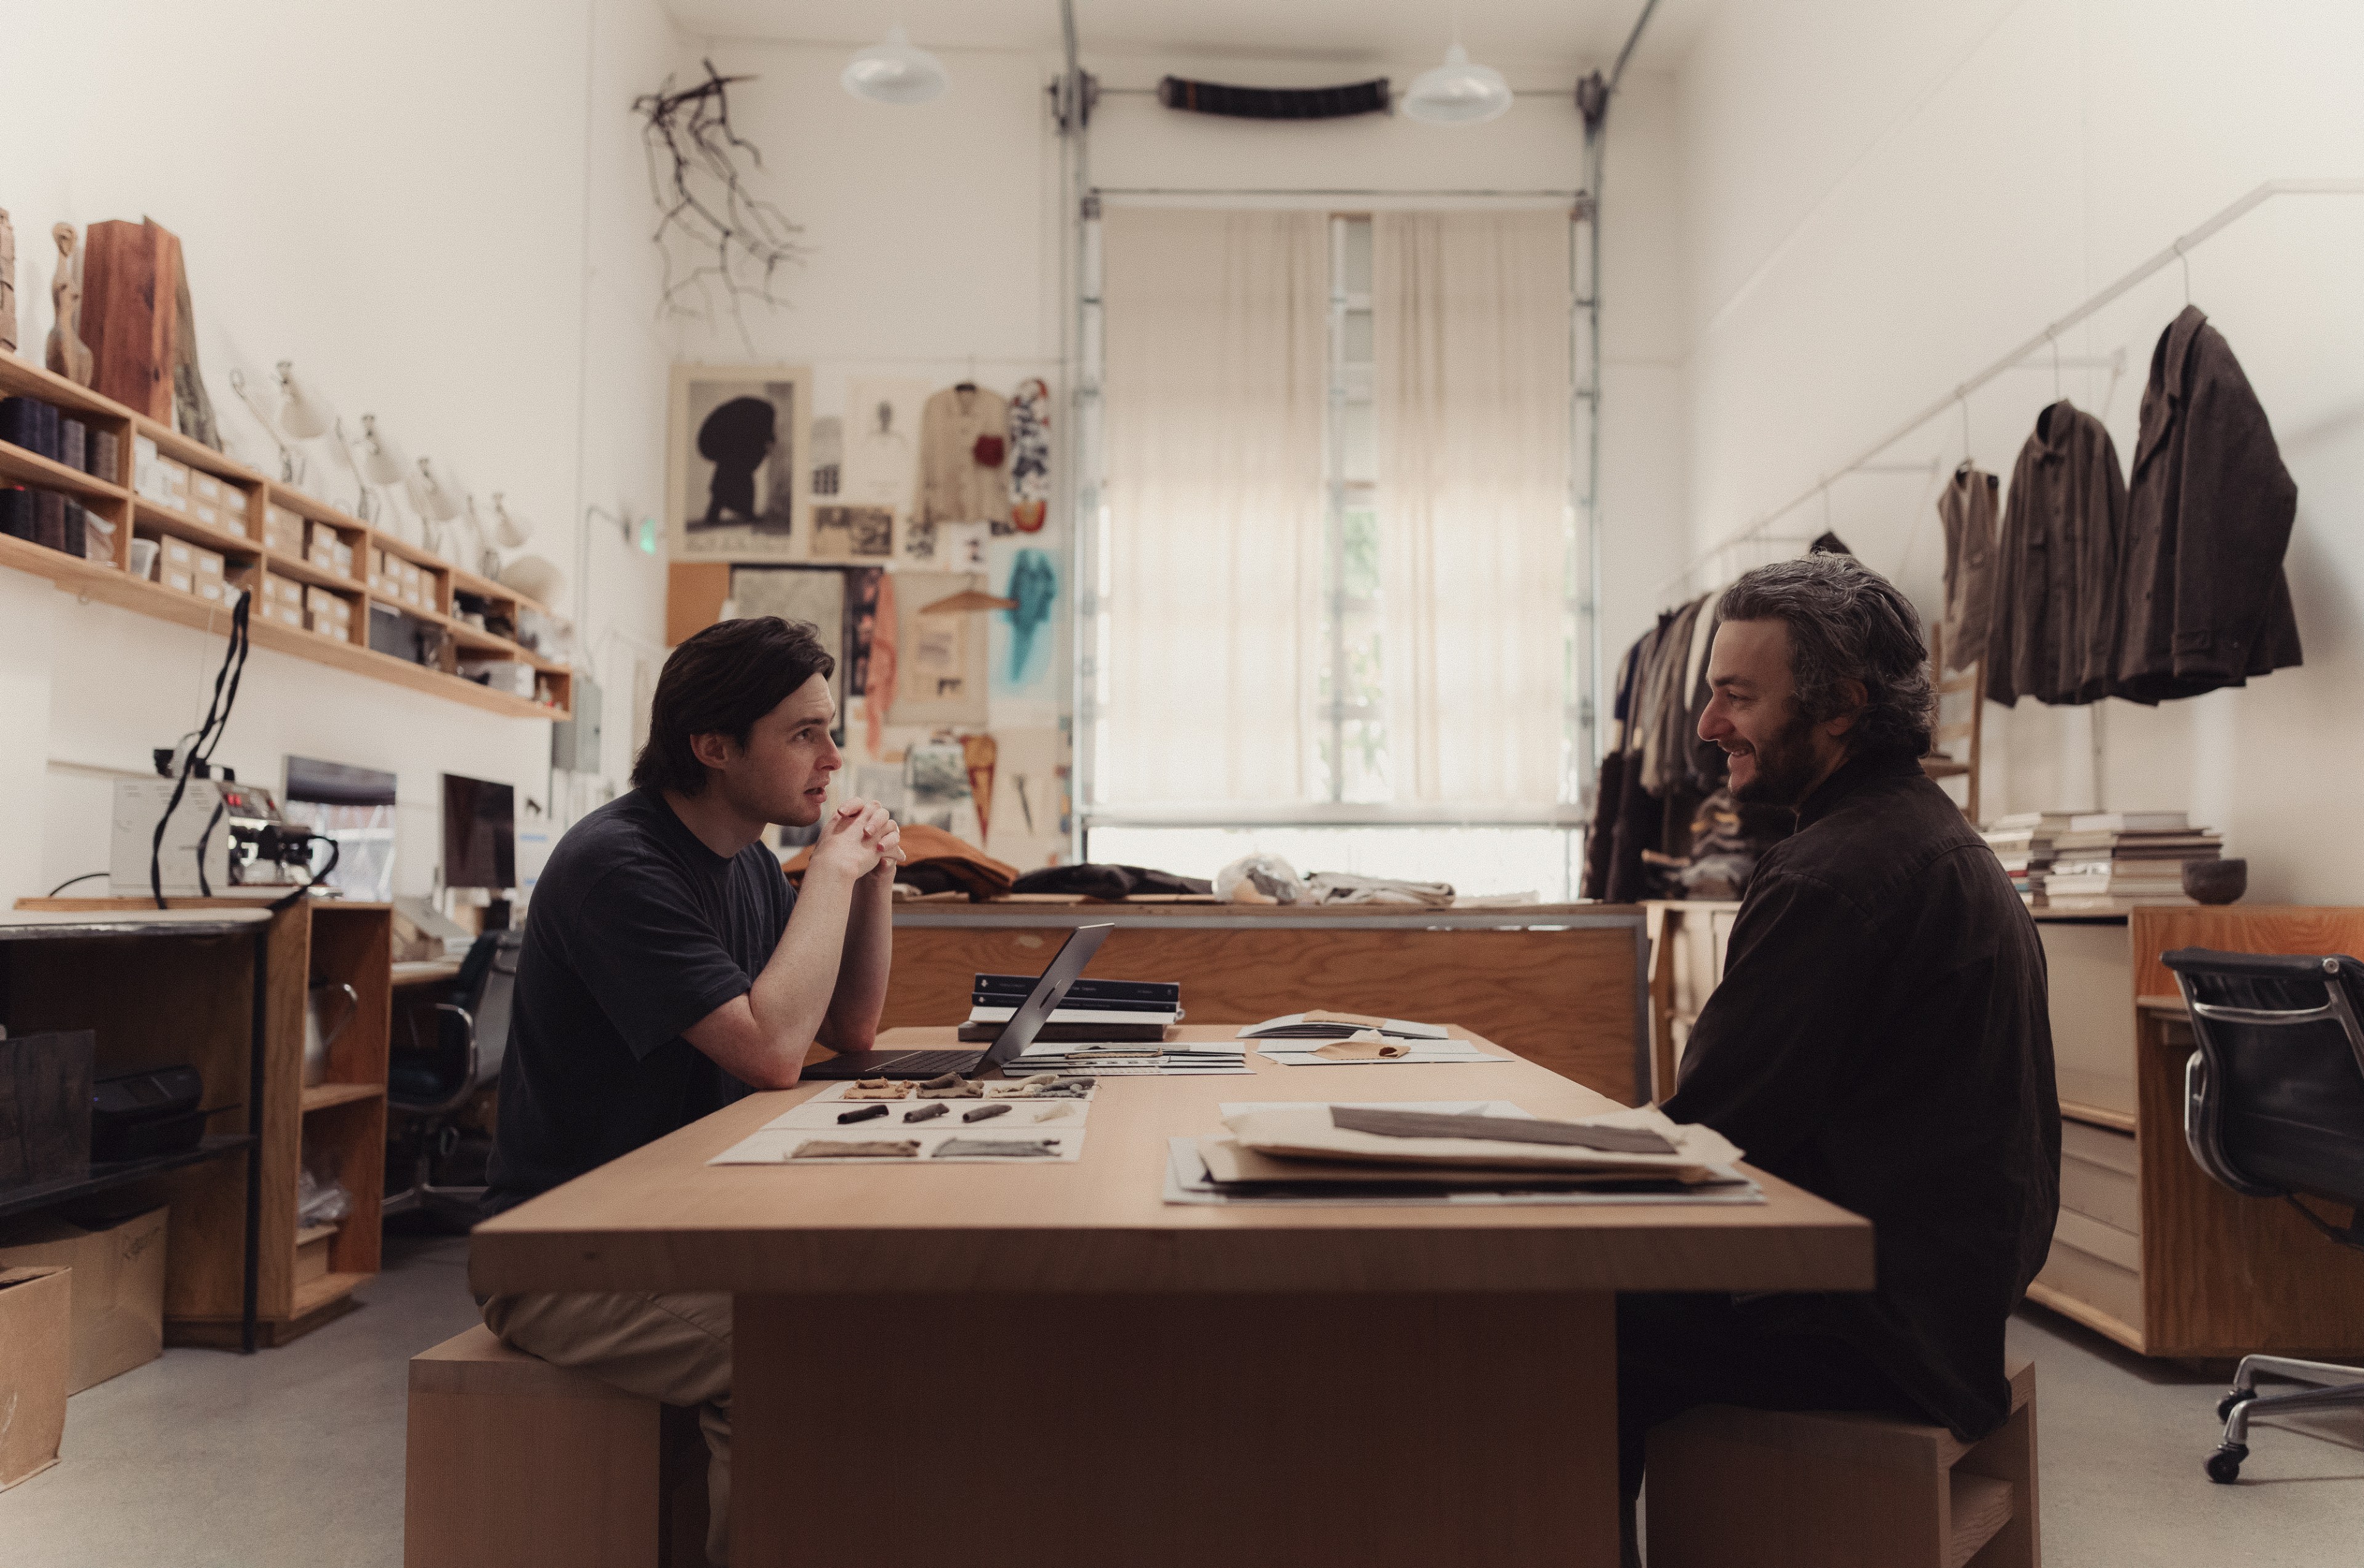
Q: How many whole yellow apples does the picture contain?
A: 0